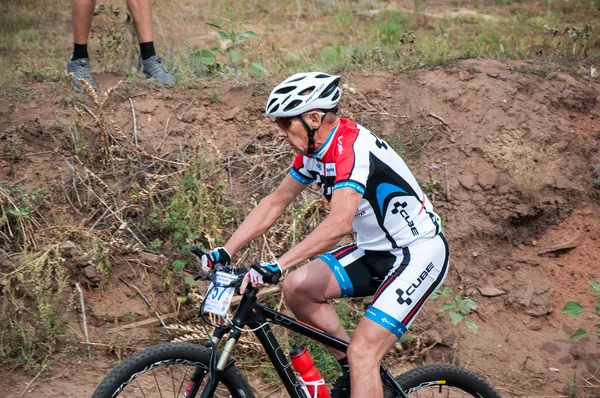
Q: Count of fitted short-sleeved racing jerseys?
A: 1